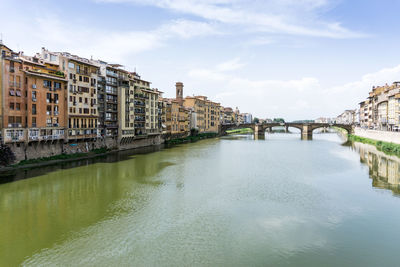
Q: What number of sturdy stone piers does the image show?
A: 2